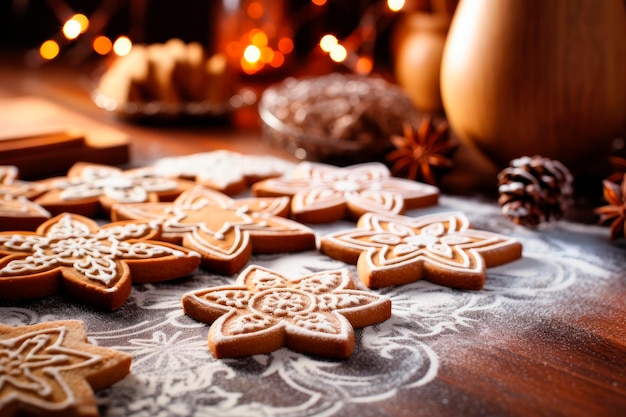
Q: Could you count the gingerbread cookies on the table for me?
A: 9